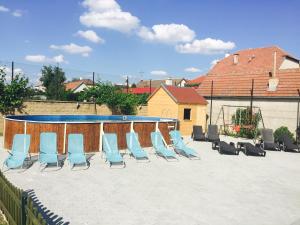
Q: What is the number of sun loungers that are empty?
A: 13